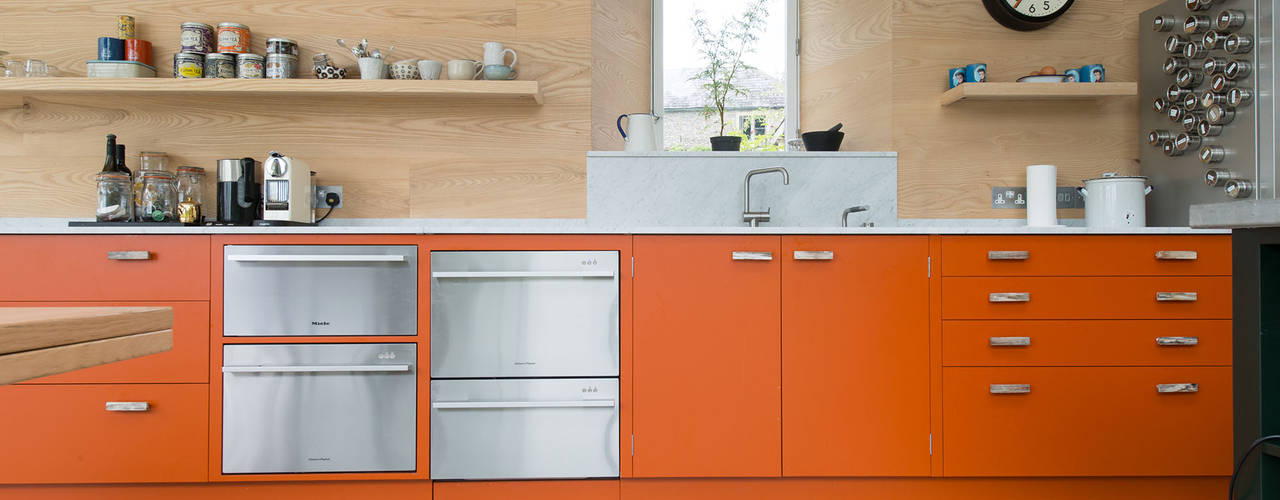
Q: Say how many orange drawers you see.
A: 7